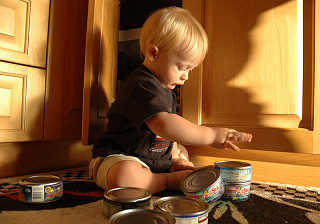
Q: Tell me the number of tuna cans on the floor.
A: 7